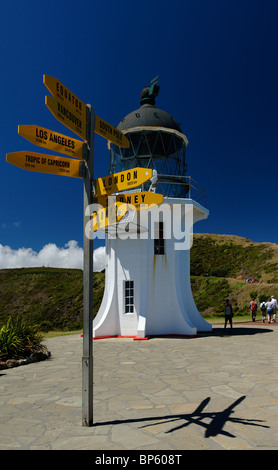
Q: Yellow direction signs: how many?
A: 8